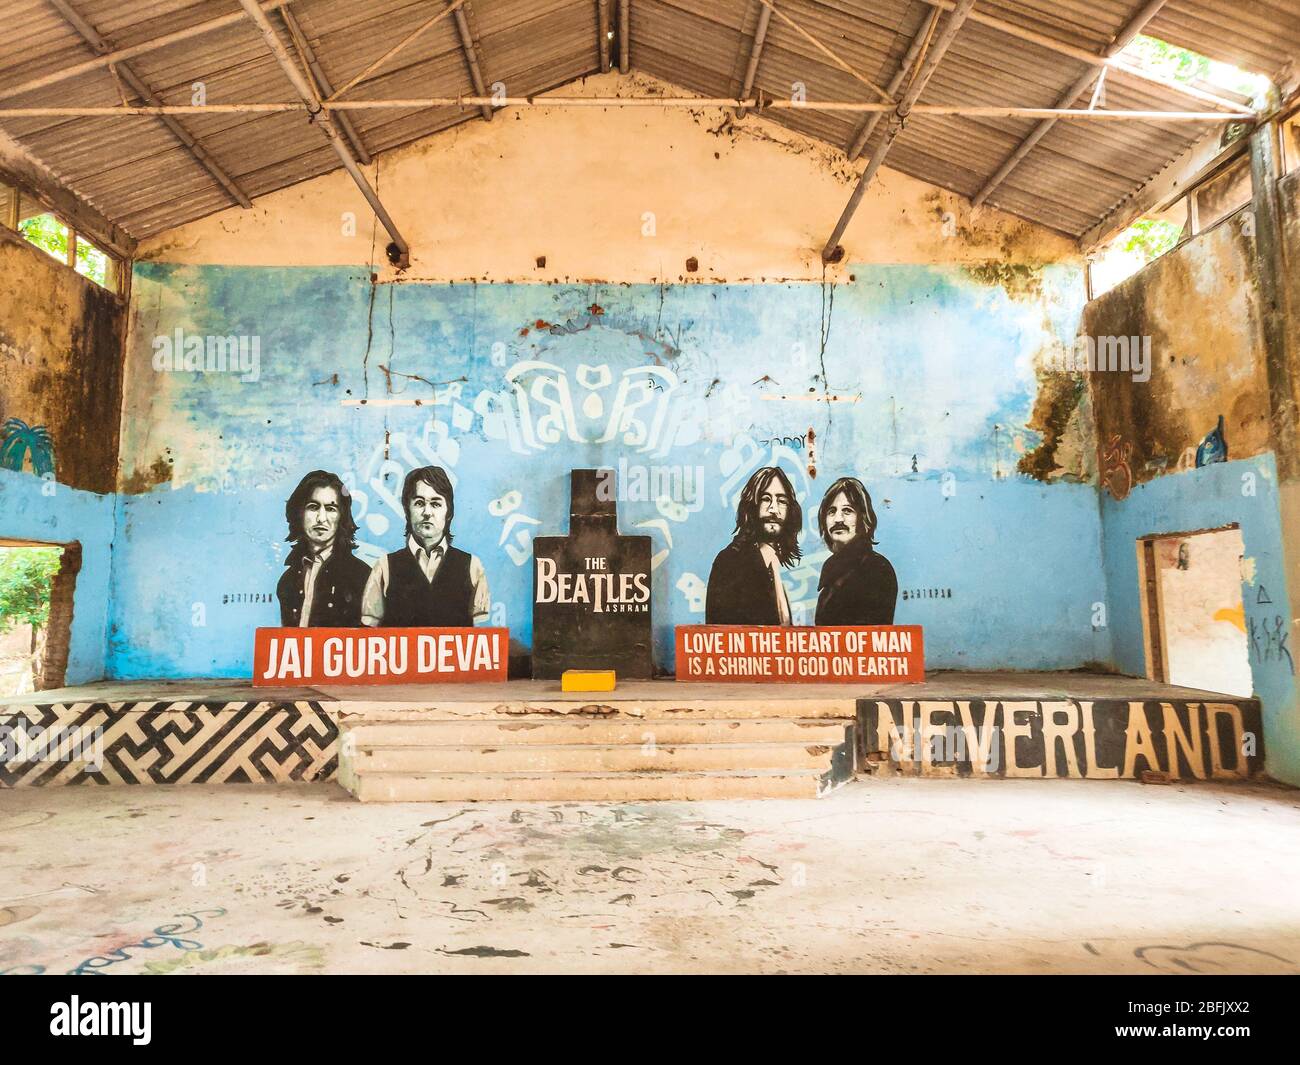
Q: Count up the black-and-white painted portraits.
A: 4